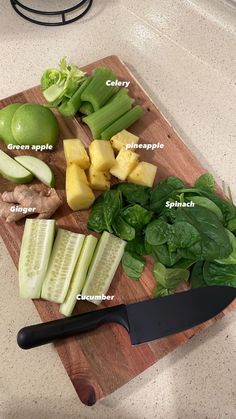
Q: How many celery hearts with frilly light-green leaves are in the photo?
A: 1